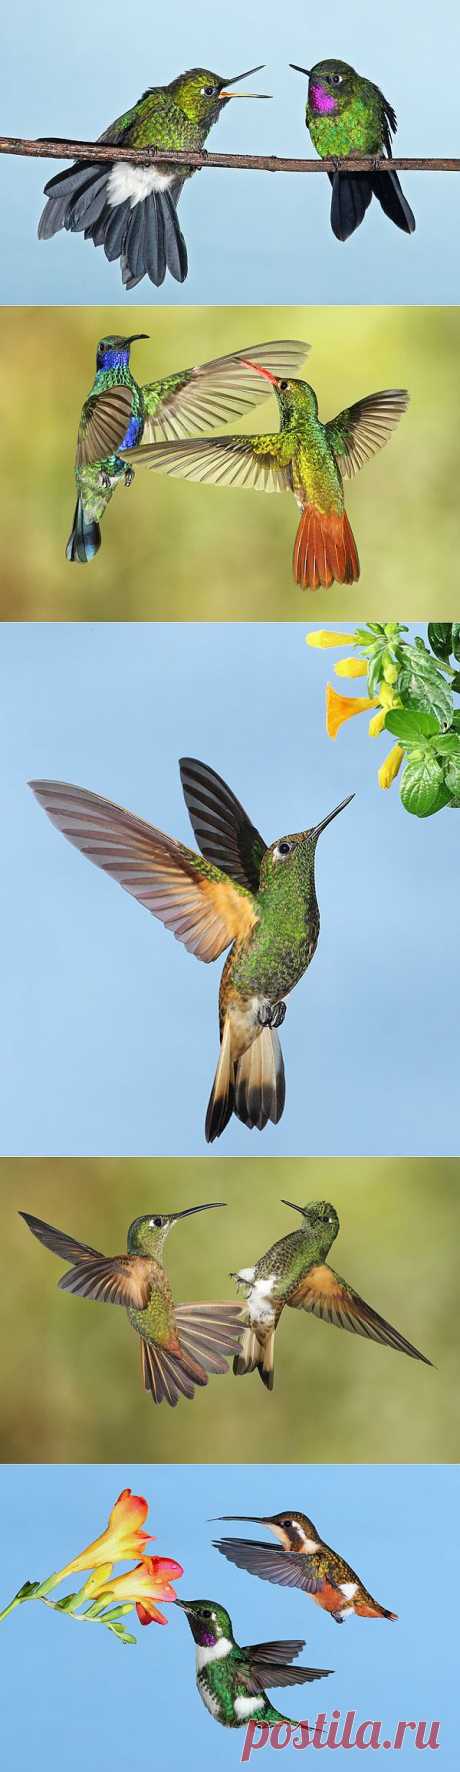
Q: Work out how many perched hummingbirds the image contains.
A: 2